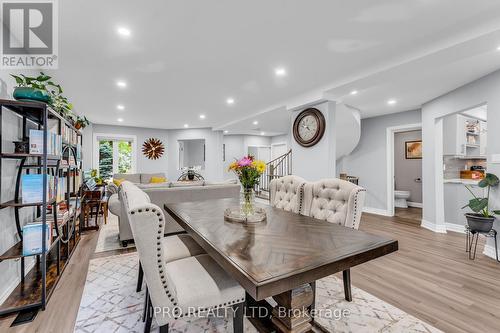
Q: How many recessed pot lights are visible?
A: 14